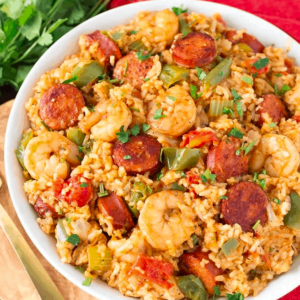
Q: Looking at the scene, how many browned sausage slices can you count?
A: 12